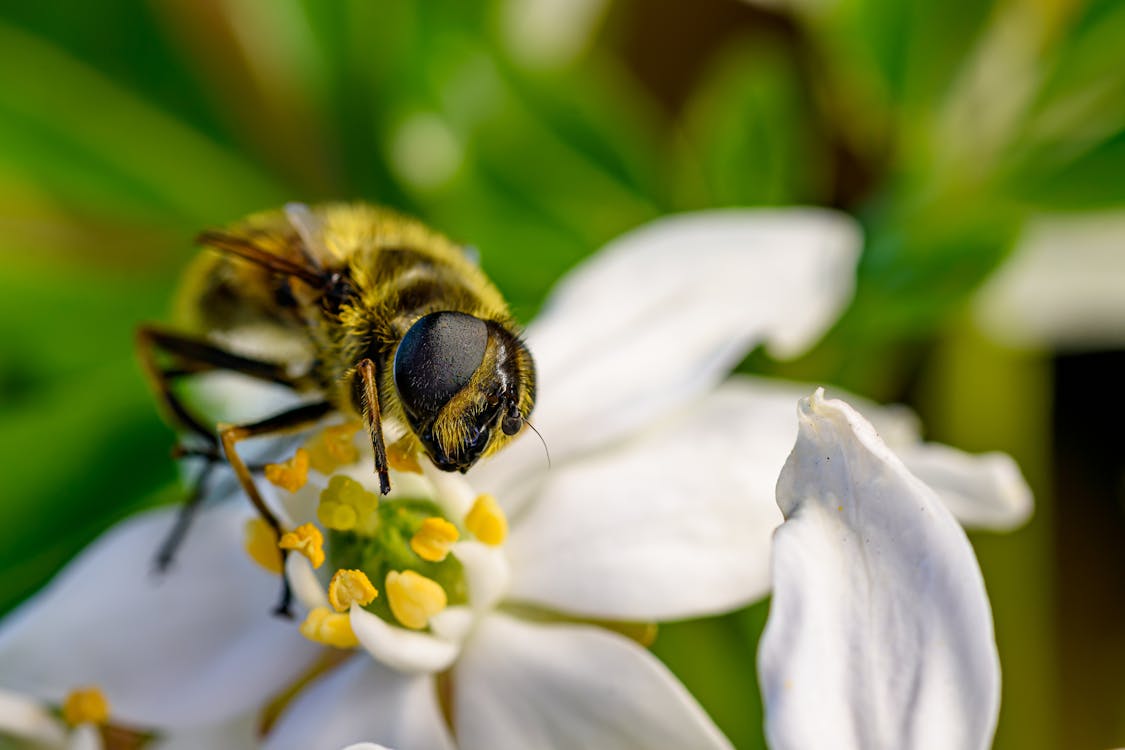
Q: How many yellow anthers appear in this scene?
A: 11